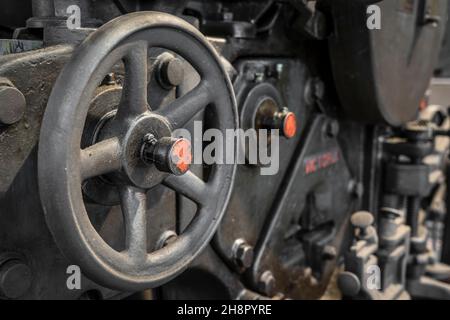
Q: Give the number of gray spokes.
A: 5